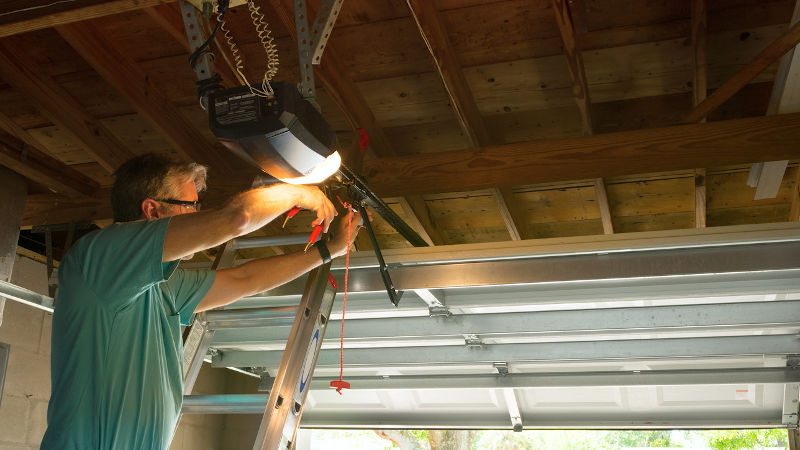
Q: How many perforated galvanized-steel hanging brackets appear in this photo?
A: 3